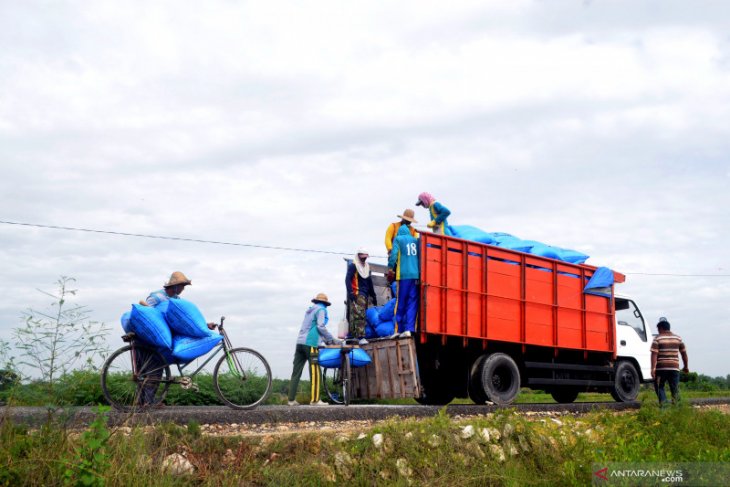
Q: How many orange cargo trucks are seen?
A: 1